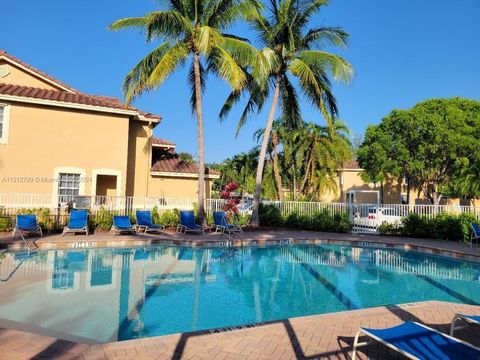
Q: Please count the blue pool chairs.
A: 9